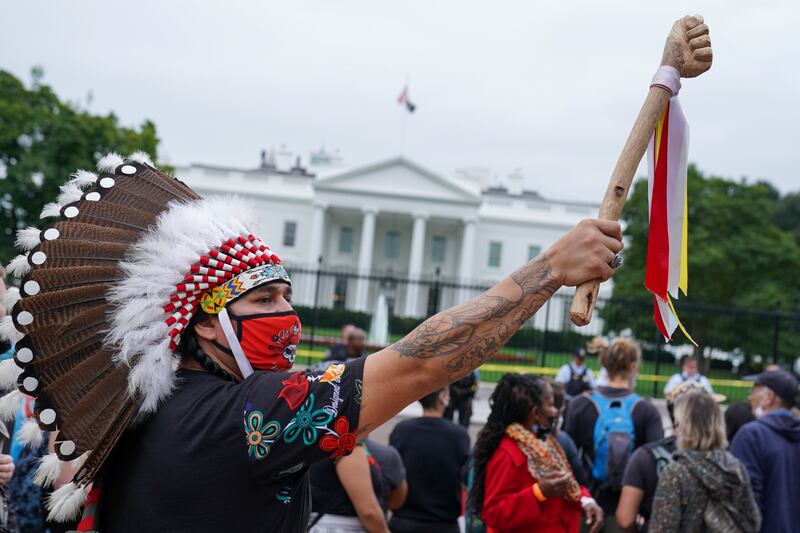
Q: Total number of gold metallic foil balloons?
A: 0